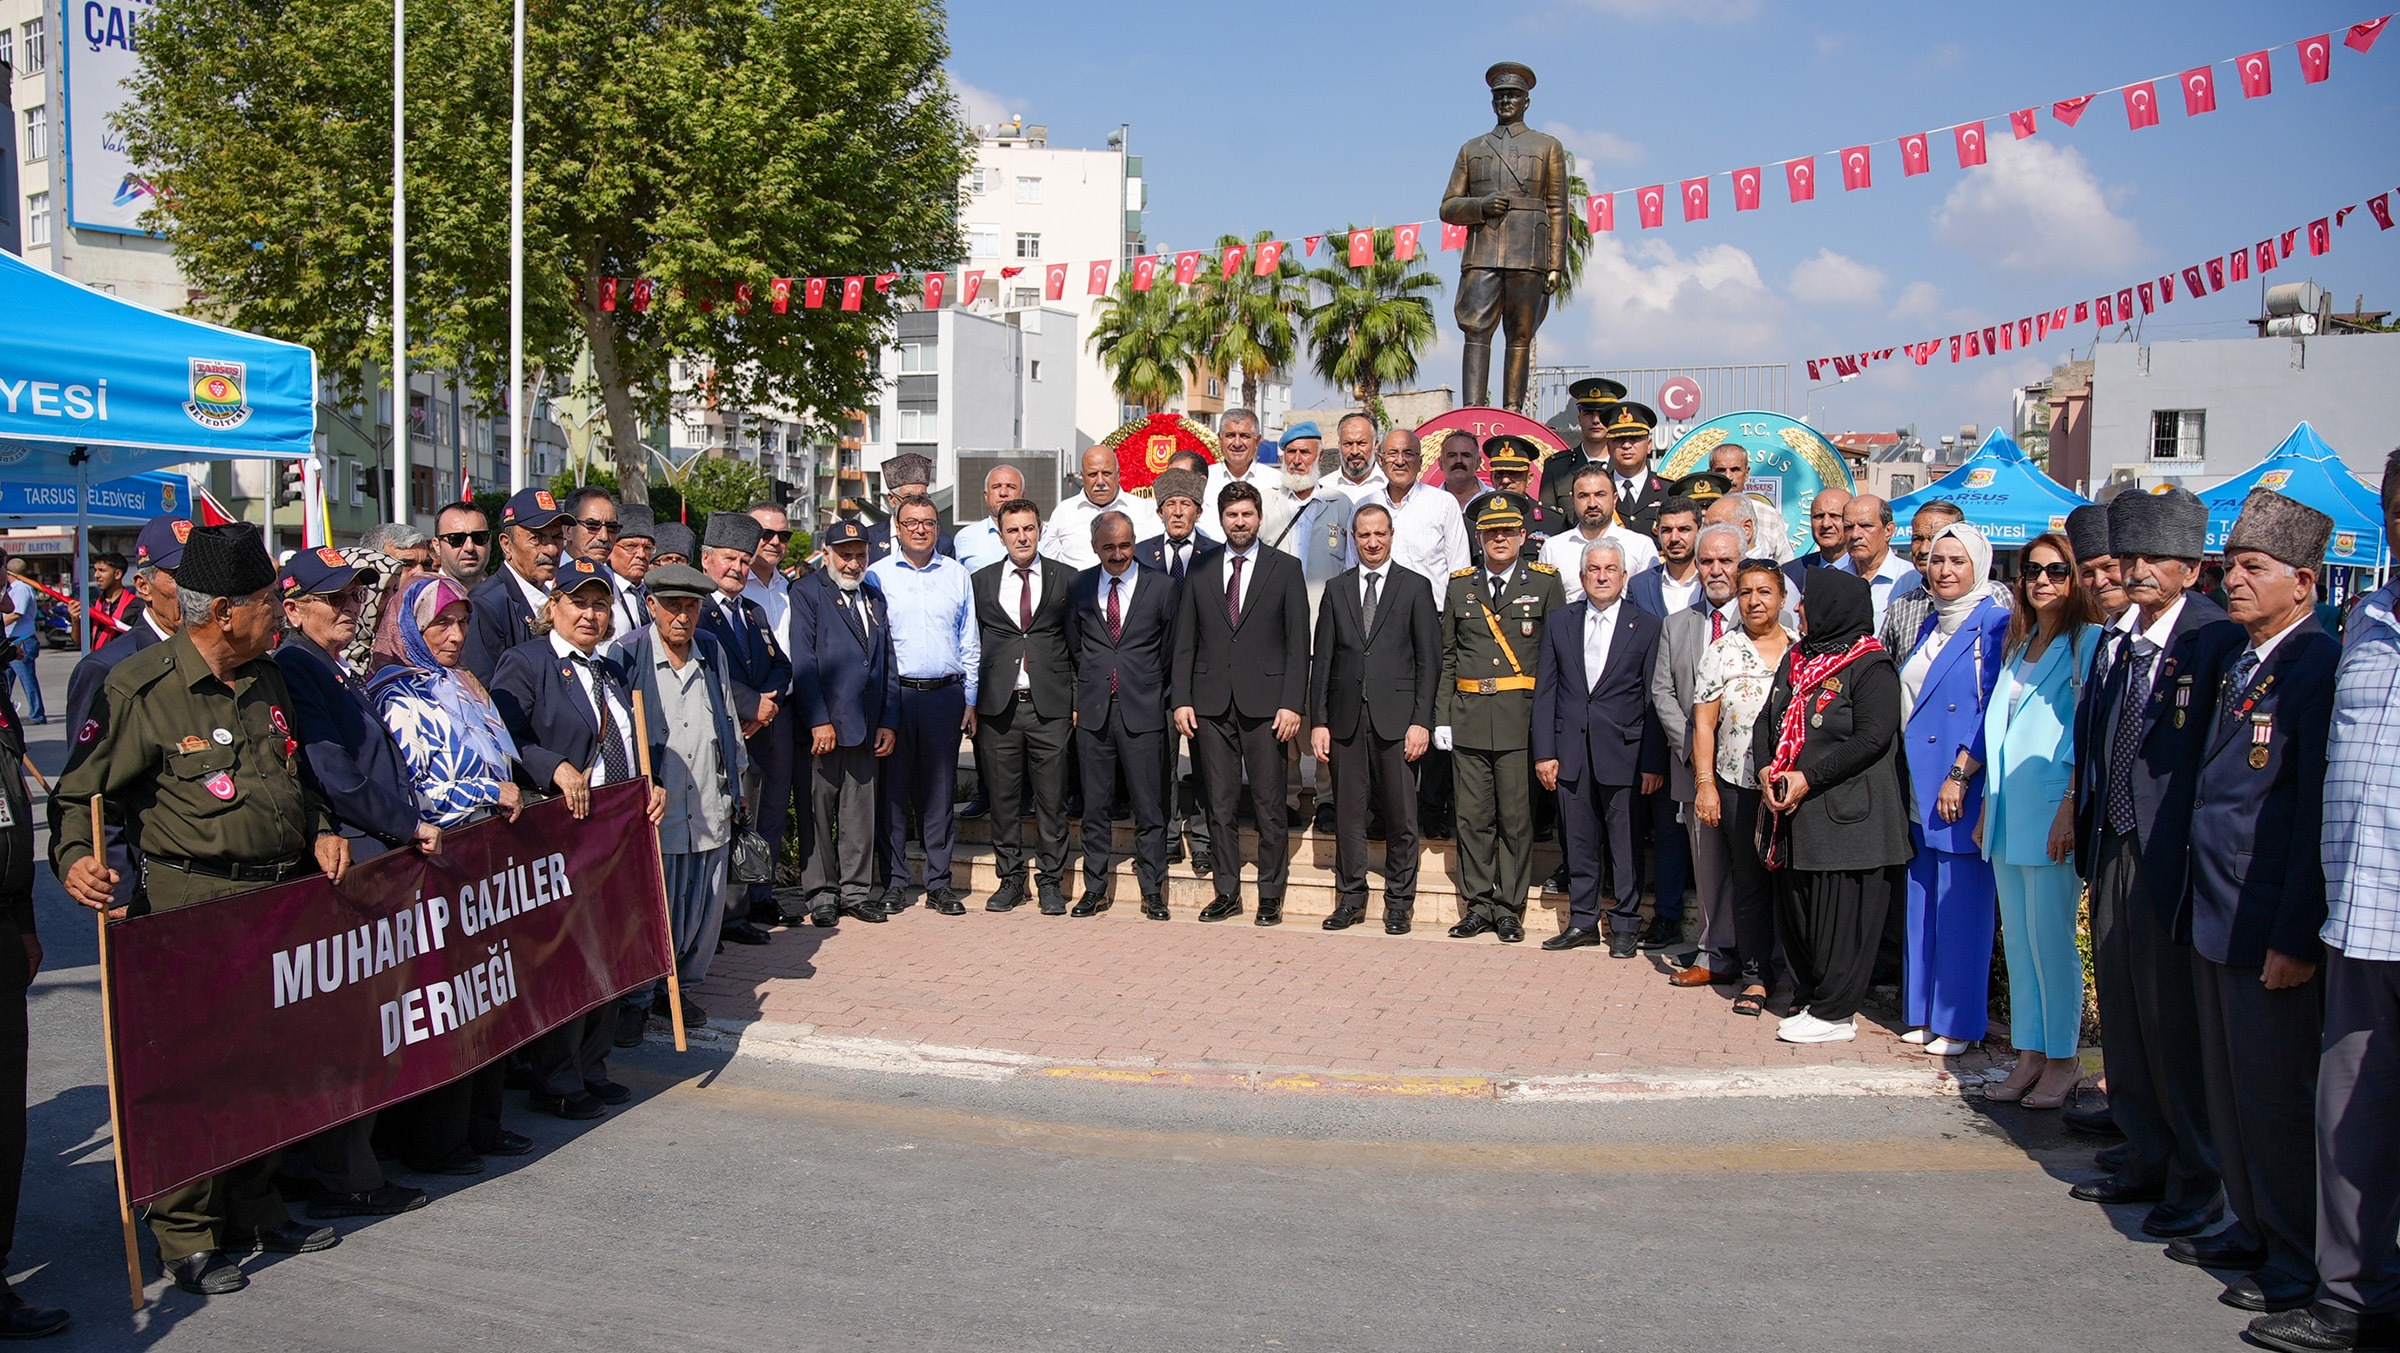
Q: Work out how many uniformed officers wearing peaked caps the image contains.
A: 5